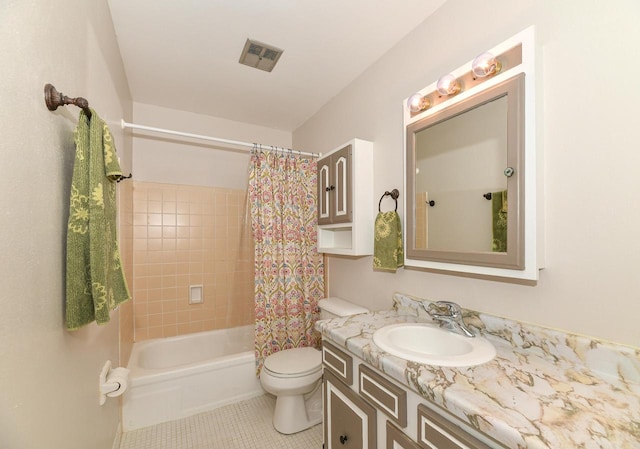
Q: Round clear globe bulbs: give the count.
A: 3